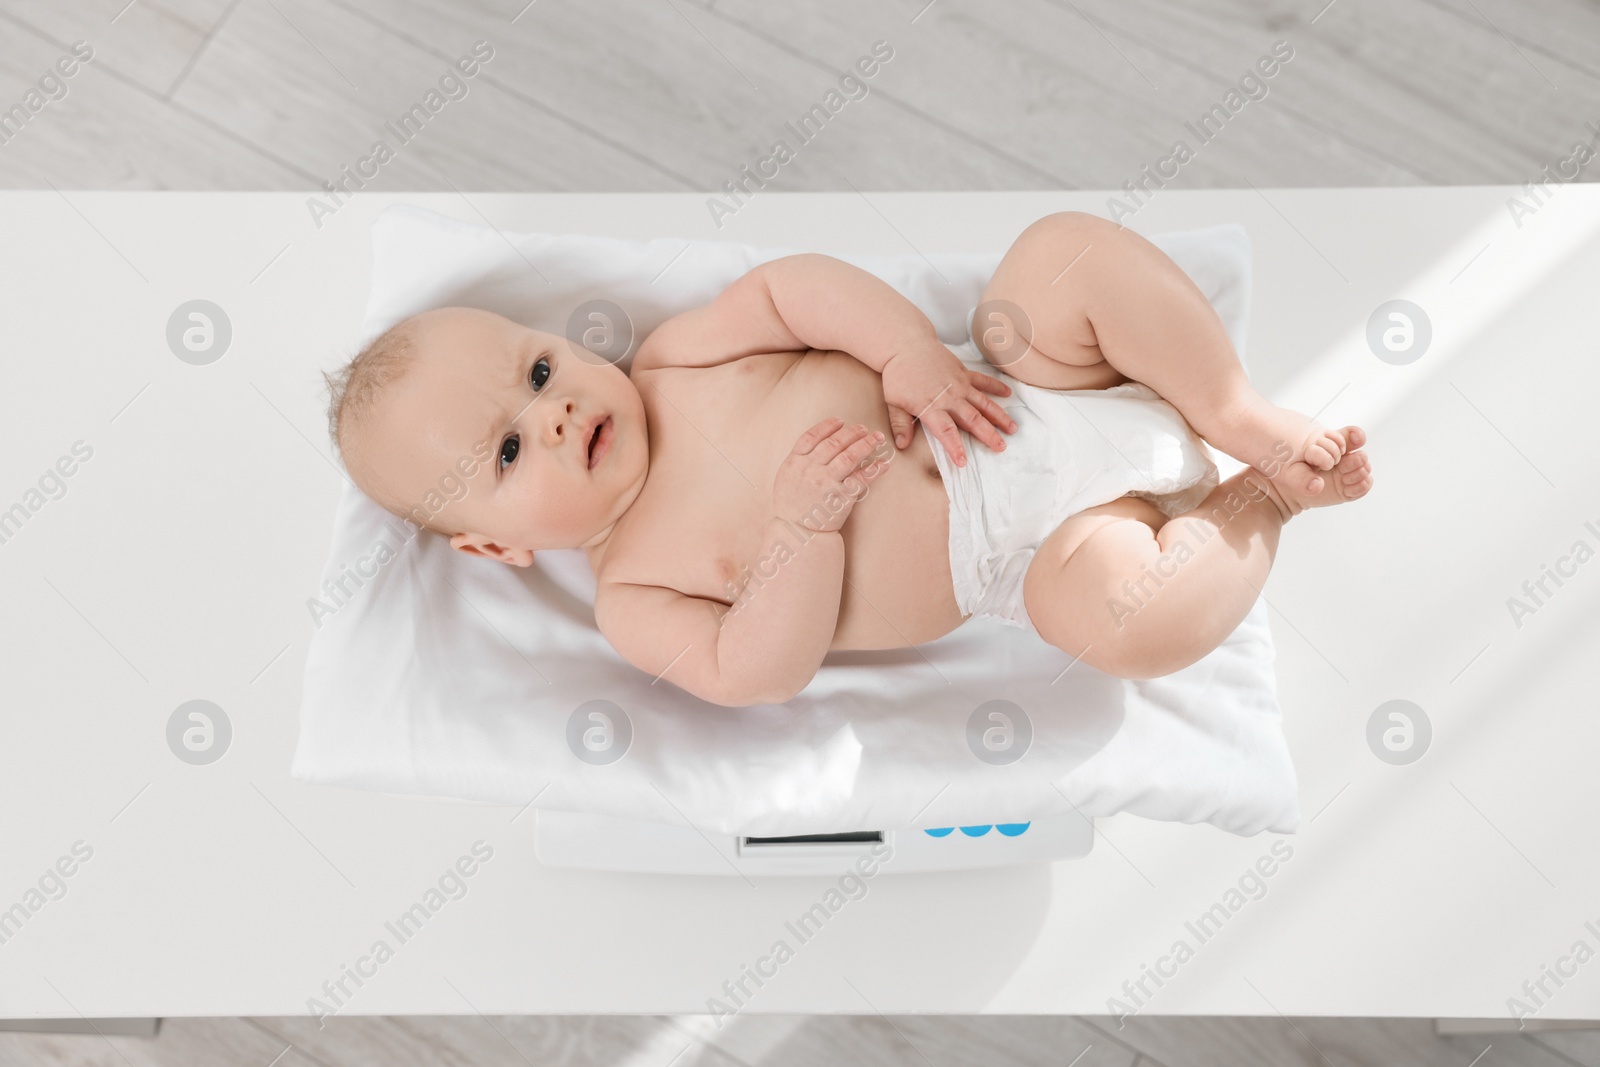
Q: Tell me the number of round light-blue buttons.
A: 3